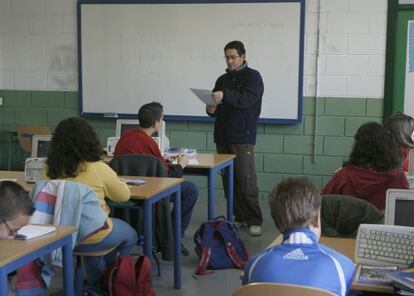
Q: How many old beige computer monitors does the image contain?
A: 3